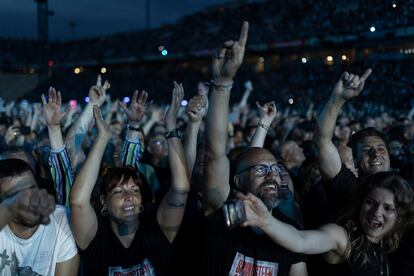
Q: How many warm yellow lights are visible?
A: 4